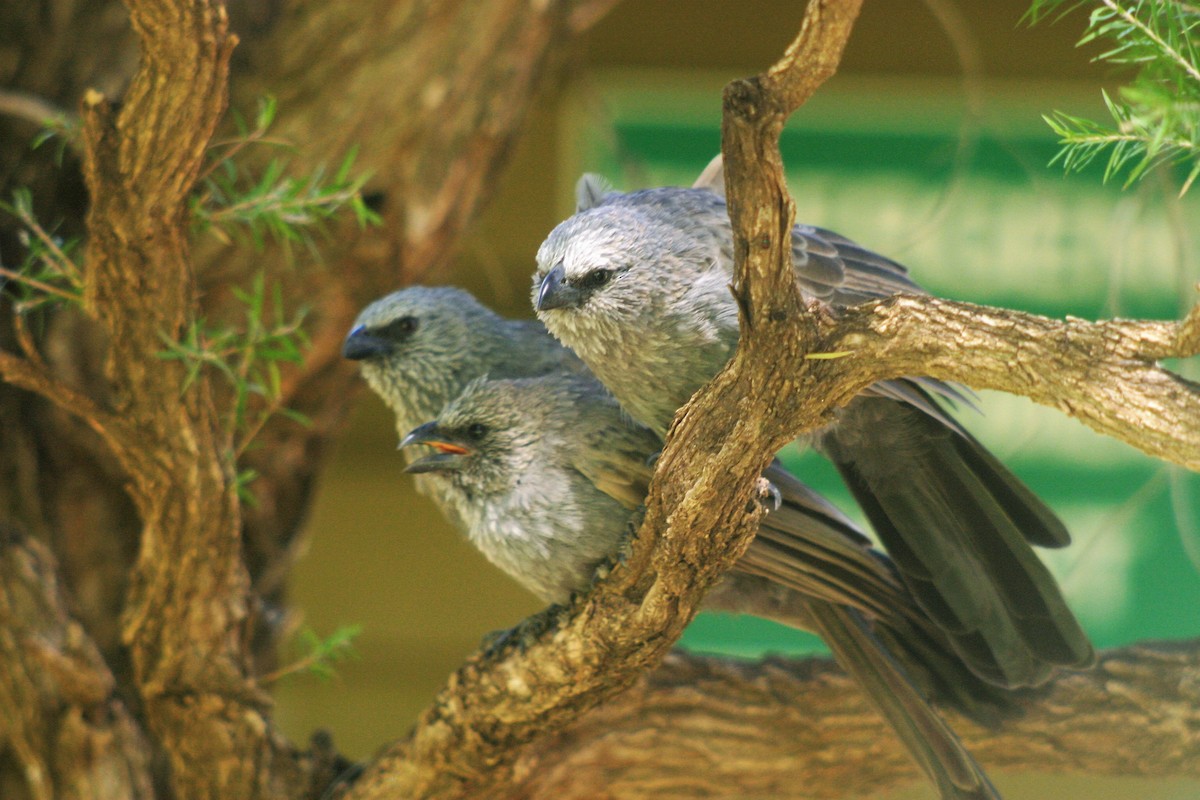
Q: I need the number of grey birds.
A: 3